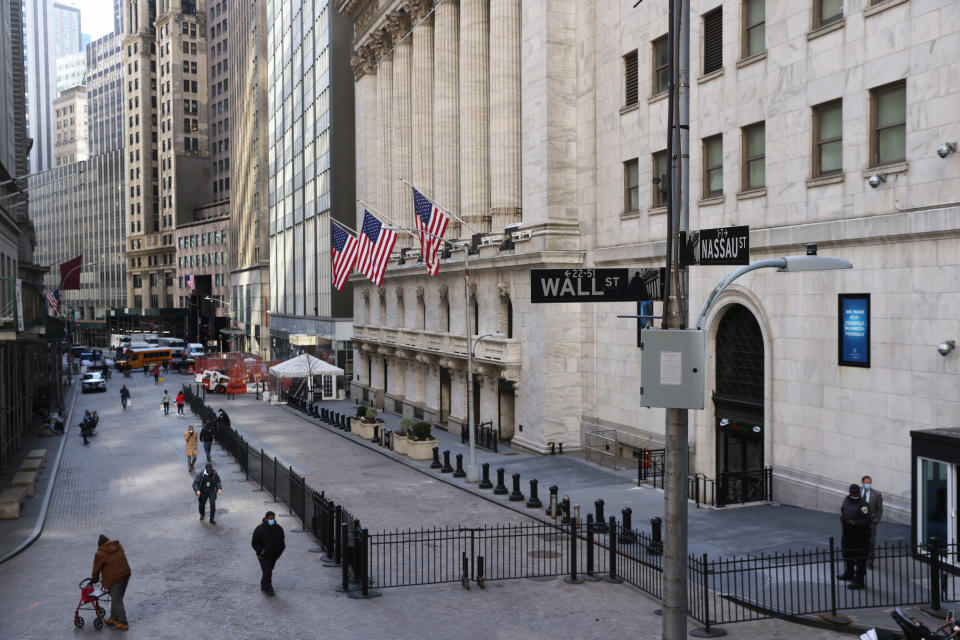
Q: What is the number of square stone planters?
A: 4